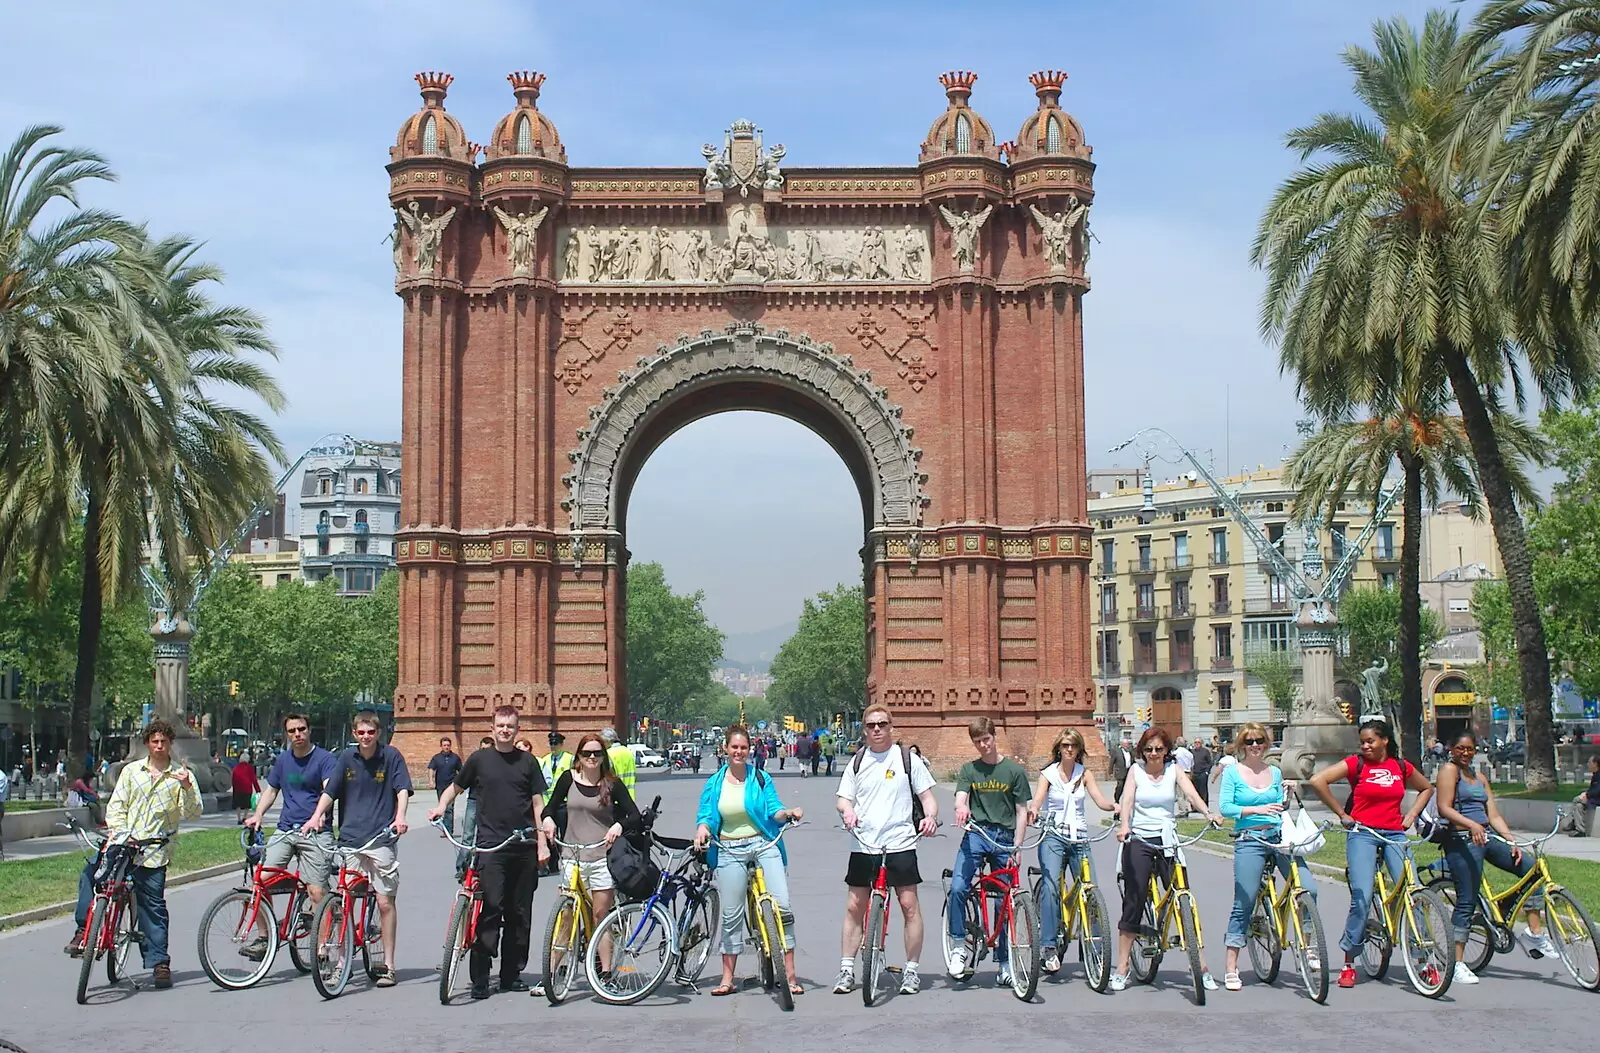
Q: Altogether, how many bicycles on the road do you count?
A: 14